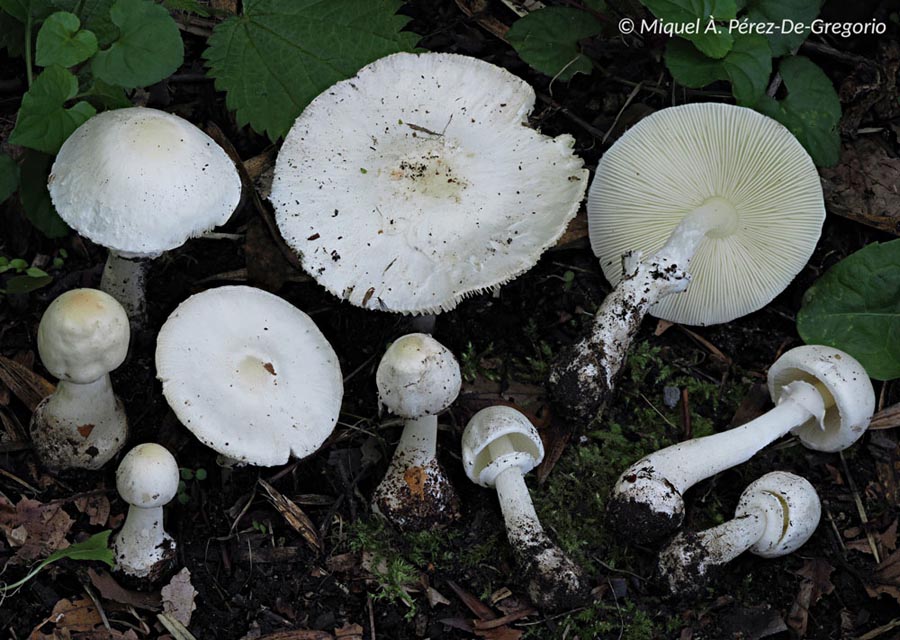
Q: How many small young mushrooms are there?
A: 6